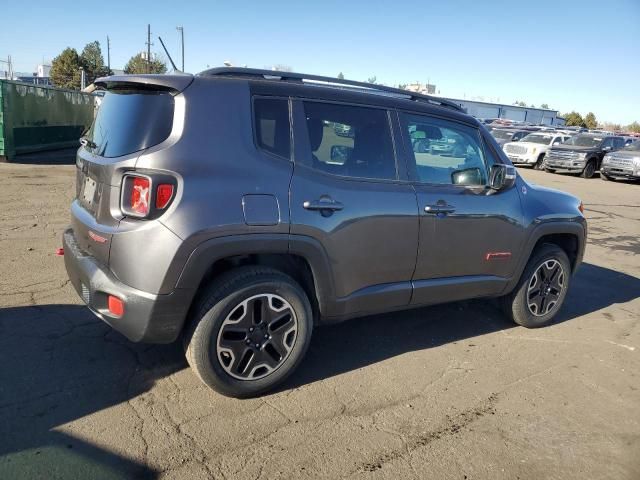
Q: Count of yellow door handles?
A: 0